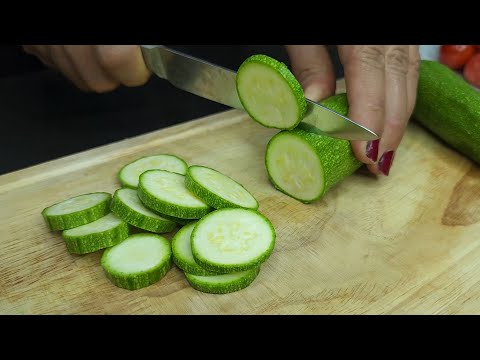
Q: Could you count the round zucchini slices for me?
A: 11